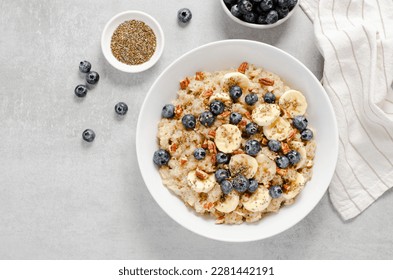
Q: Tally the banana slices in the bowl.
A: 13